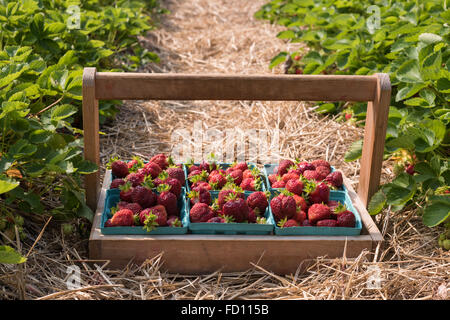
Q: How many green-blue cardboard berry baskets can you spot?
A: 6